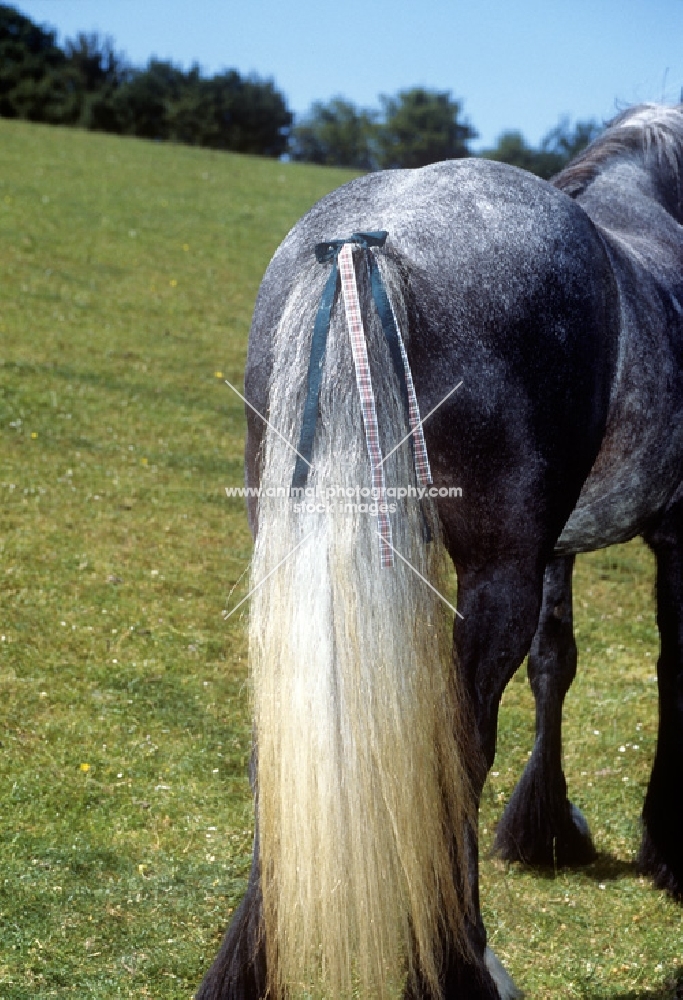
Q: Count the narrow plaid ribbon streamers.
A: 2